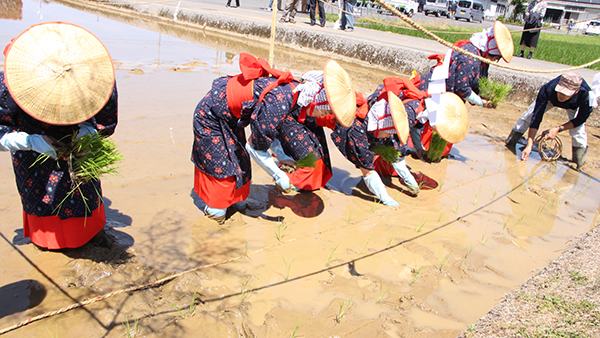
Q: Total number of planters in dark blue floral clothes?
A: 5